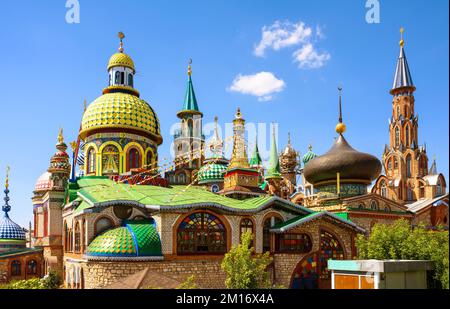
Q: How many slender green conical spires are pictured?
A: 3